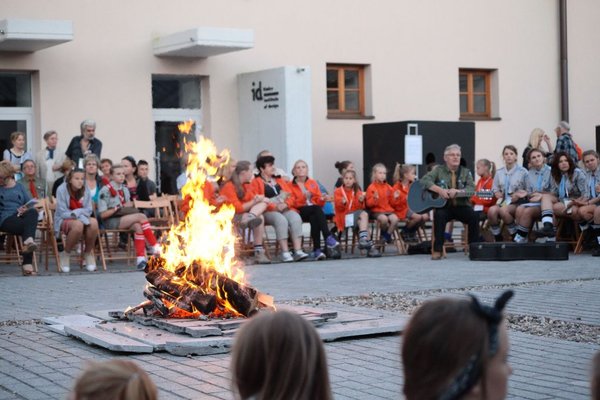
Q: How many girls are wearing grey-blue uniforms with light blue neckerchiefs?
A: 4